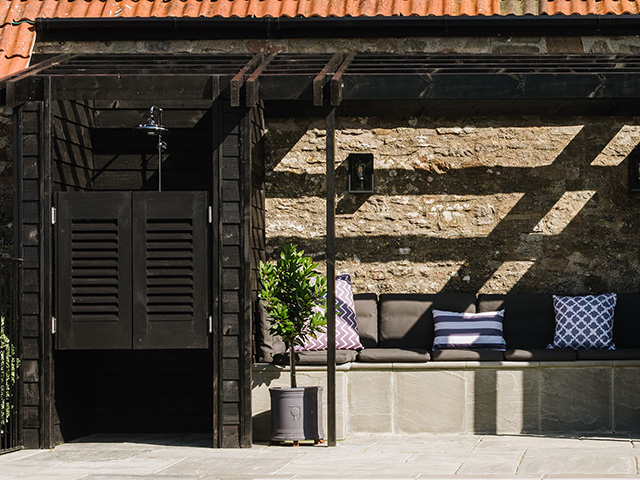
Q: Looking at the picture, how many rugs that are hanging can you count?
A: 0